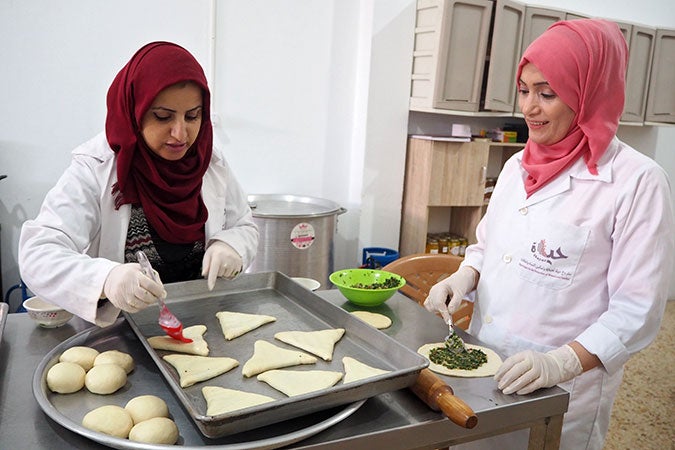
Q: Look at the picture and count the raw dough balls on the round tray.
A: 7